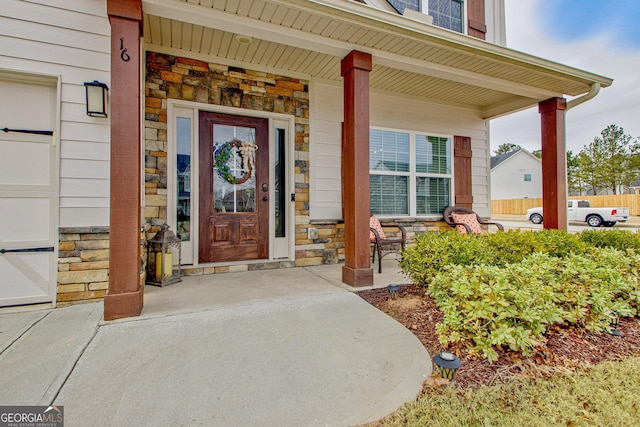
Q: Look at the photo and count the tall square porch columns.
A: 3